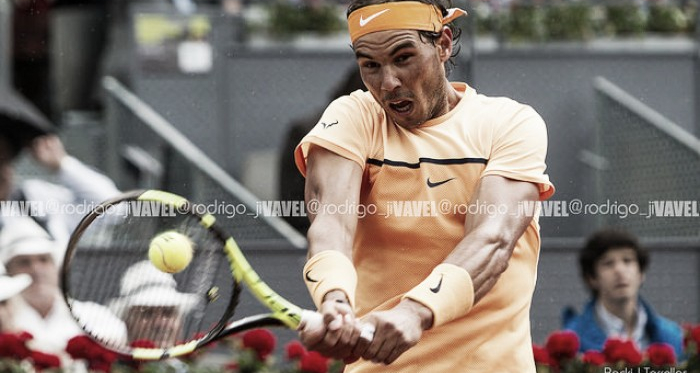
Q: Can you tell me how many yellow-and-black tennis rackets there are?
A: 1